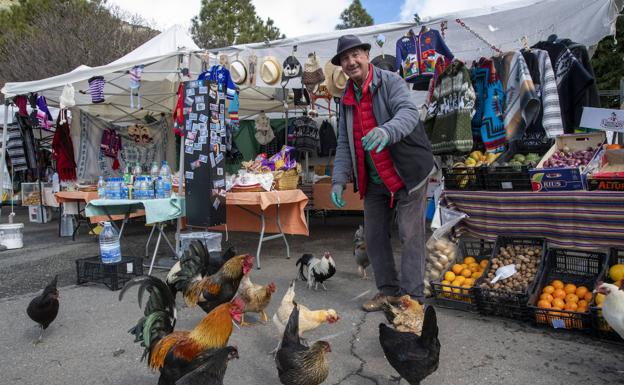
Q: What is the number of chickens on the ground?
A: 13